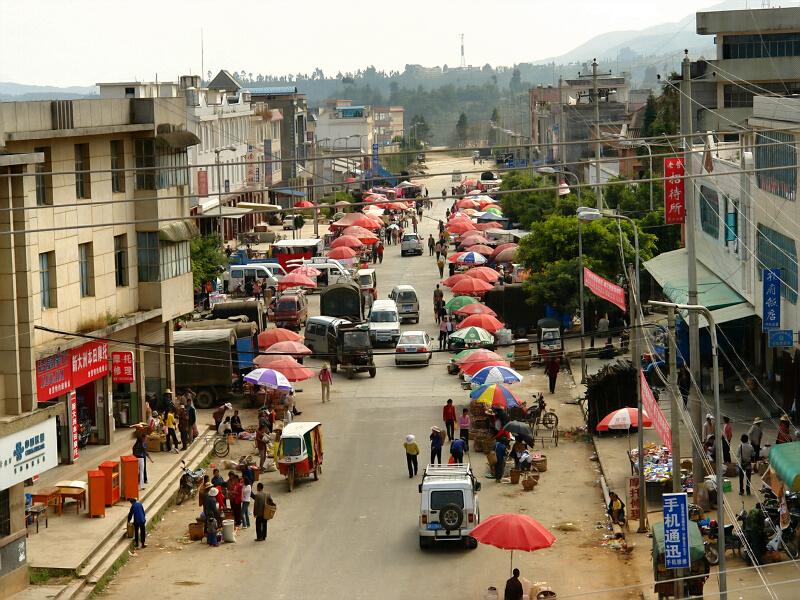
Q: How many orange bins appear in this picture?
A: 3